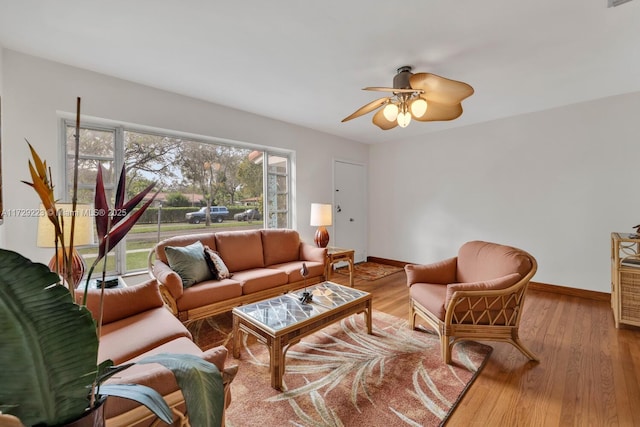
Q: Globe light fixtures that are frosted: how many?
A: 3